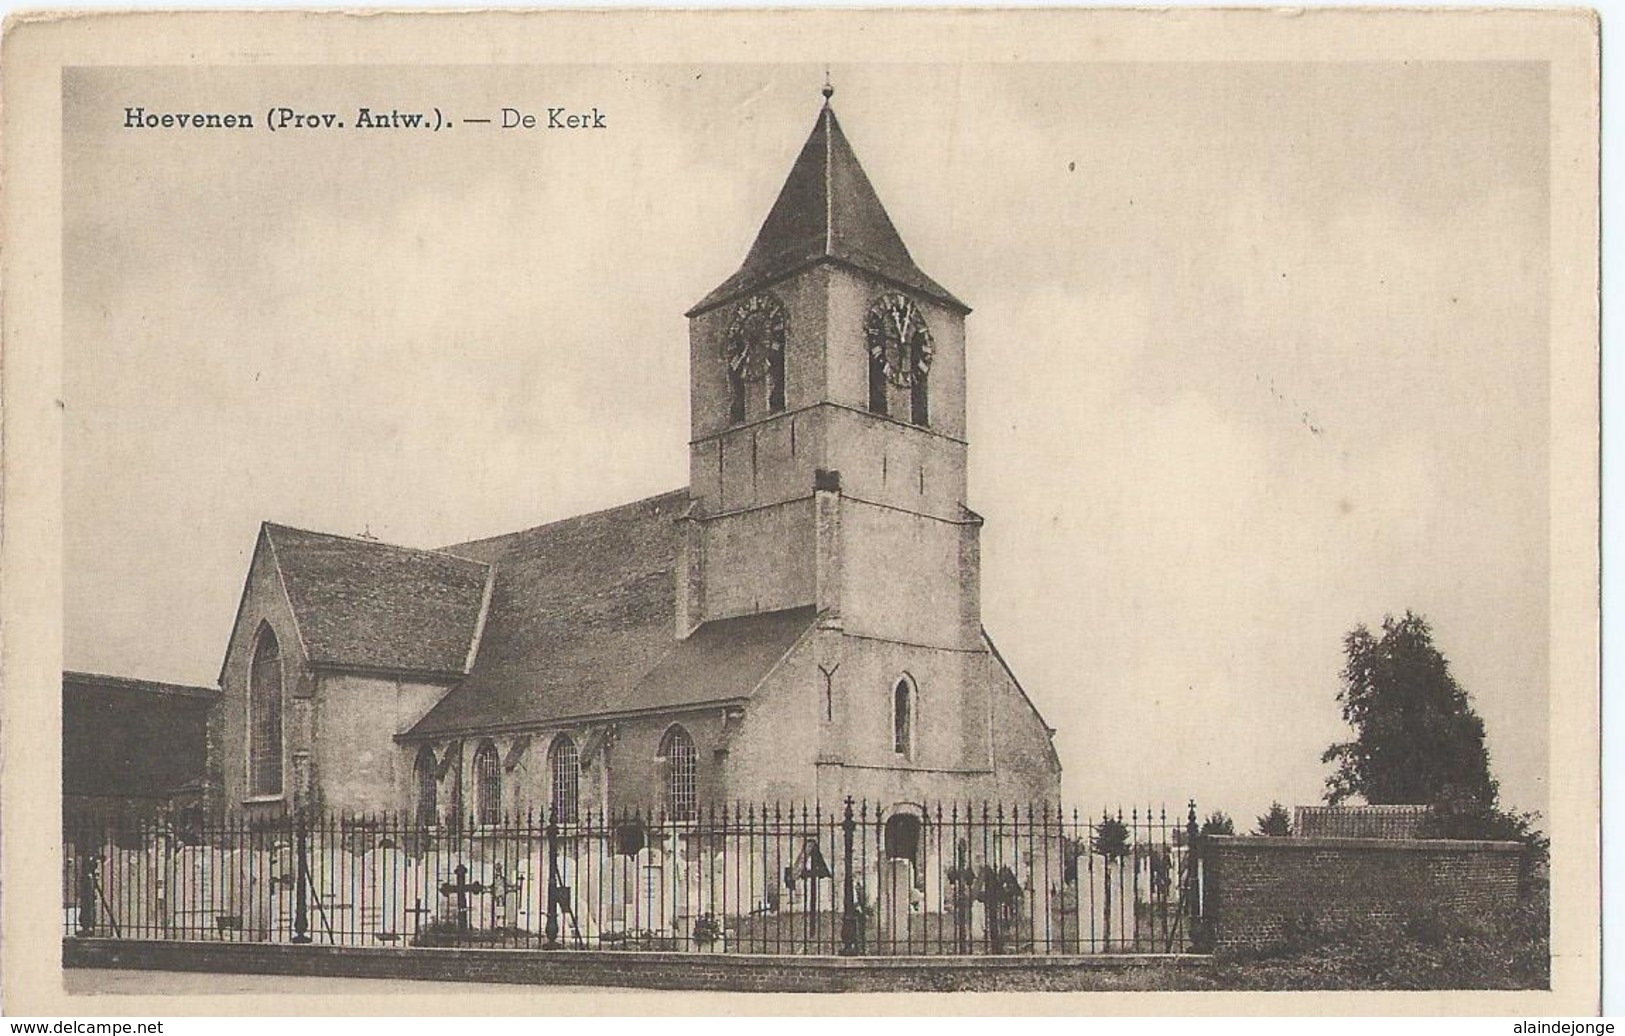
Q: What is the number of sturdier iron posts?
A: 5